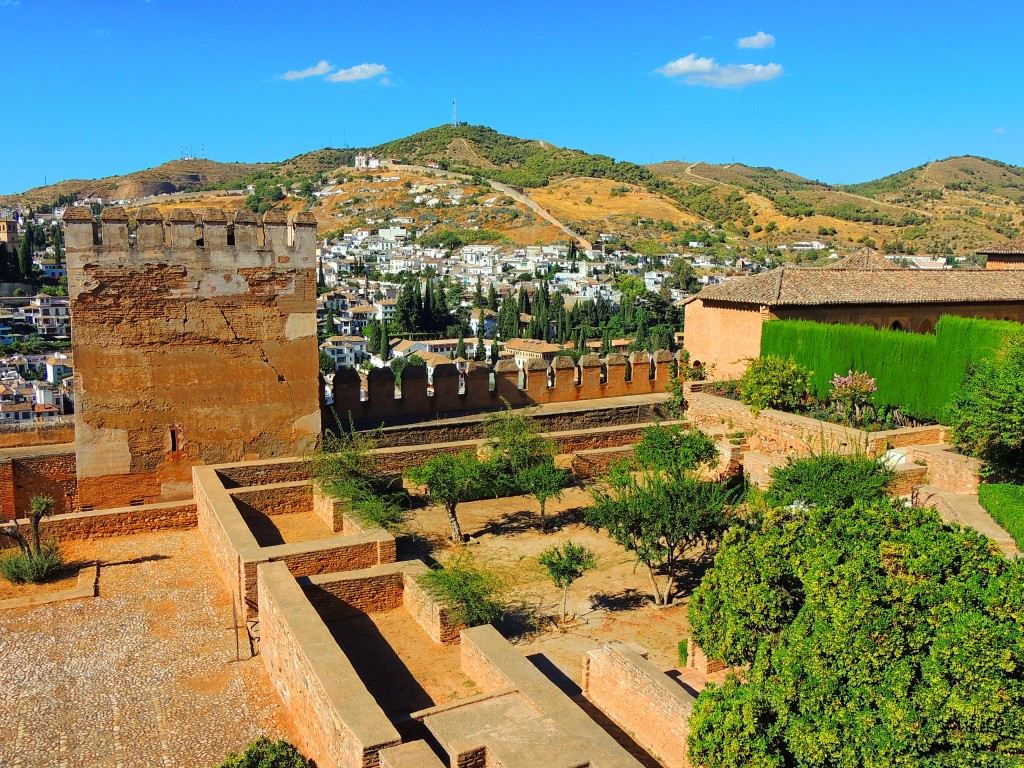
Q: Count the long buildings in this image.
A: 1